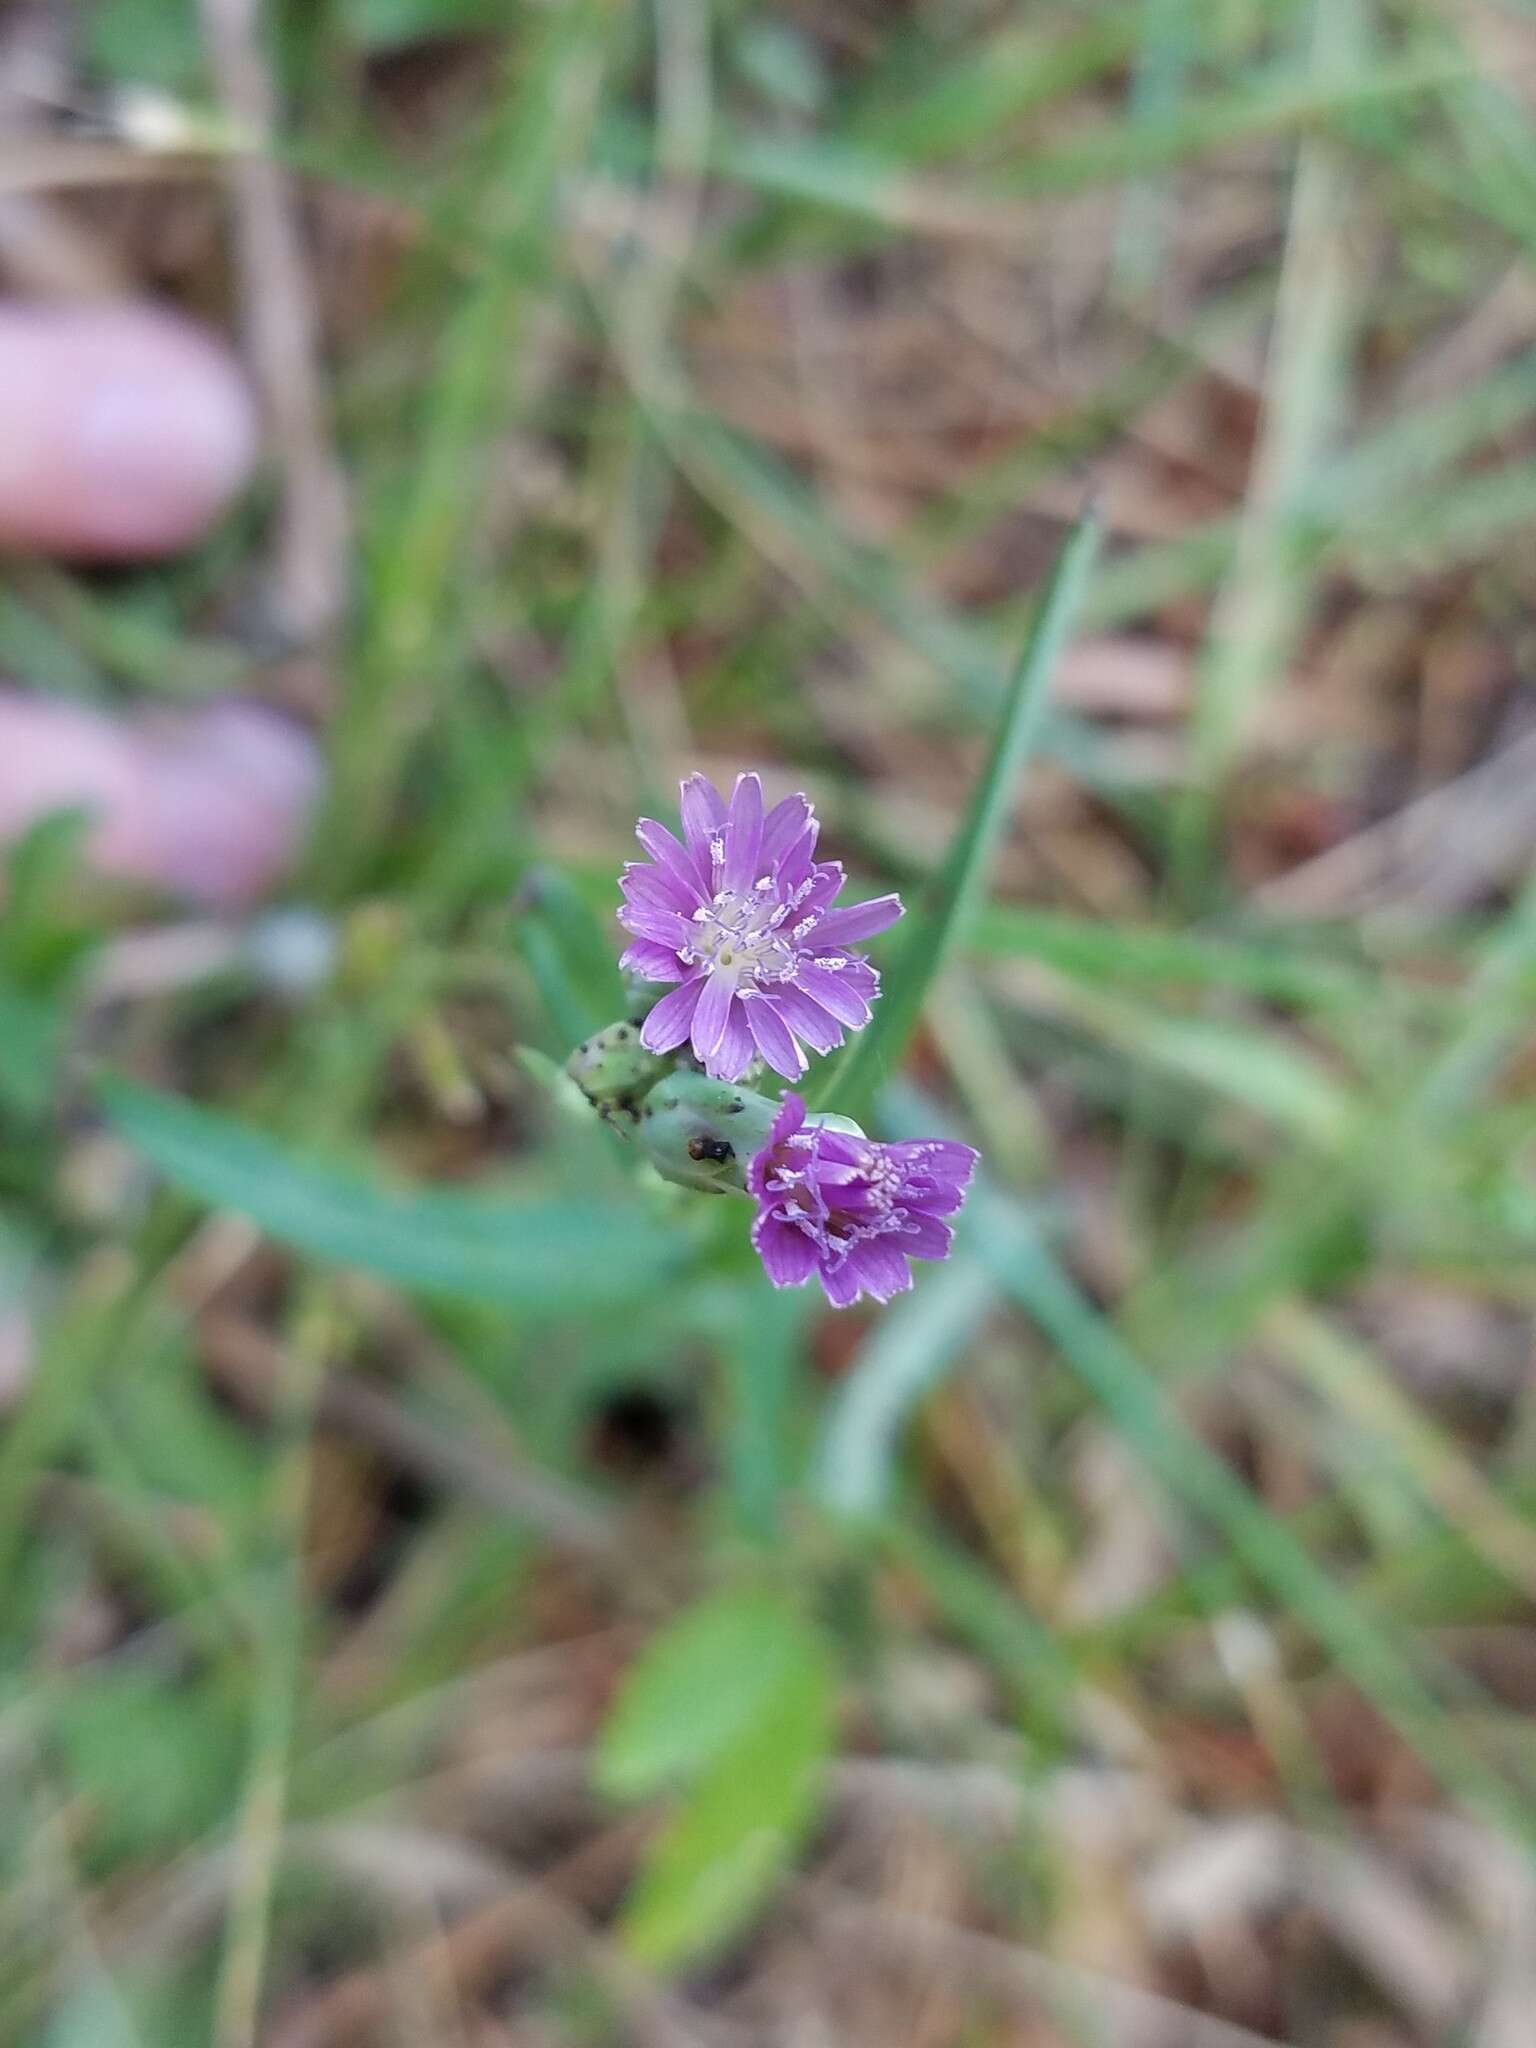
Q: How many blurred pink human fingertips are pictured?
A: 2